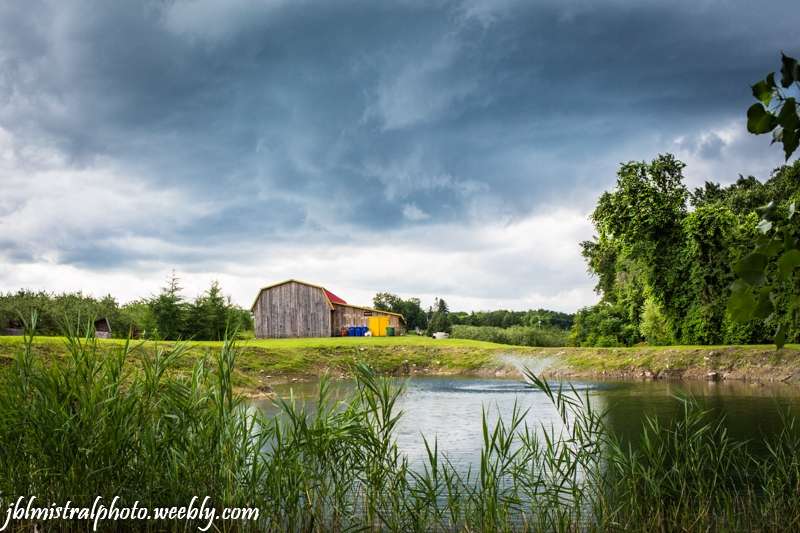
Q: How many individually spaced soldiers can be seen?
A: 0